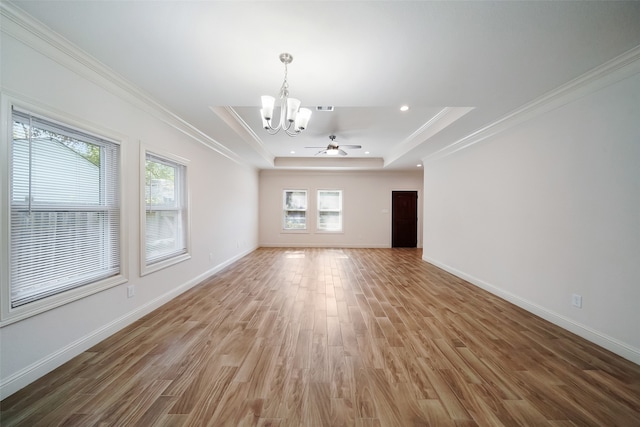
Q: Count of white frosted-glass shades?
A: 5